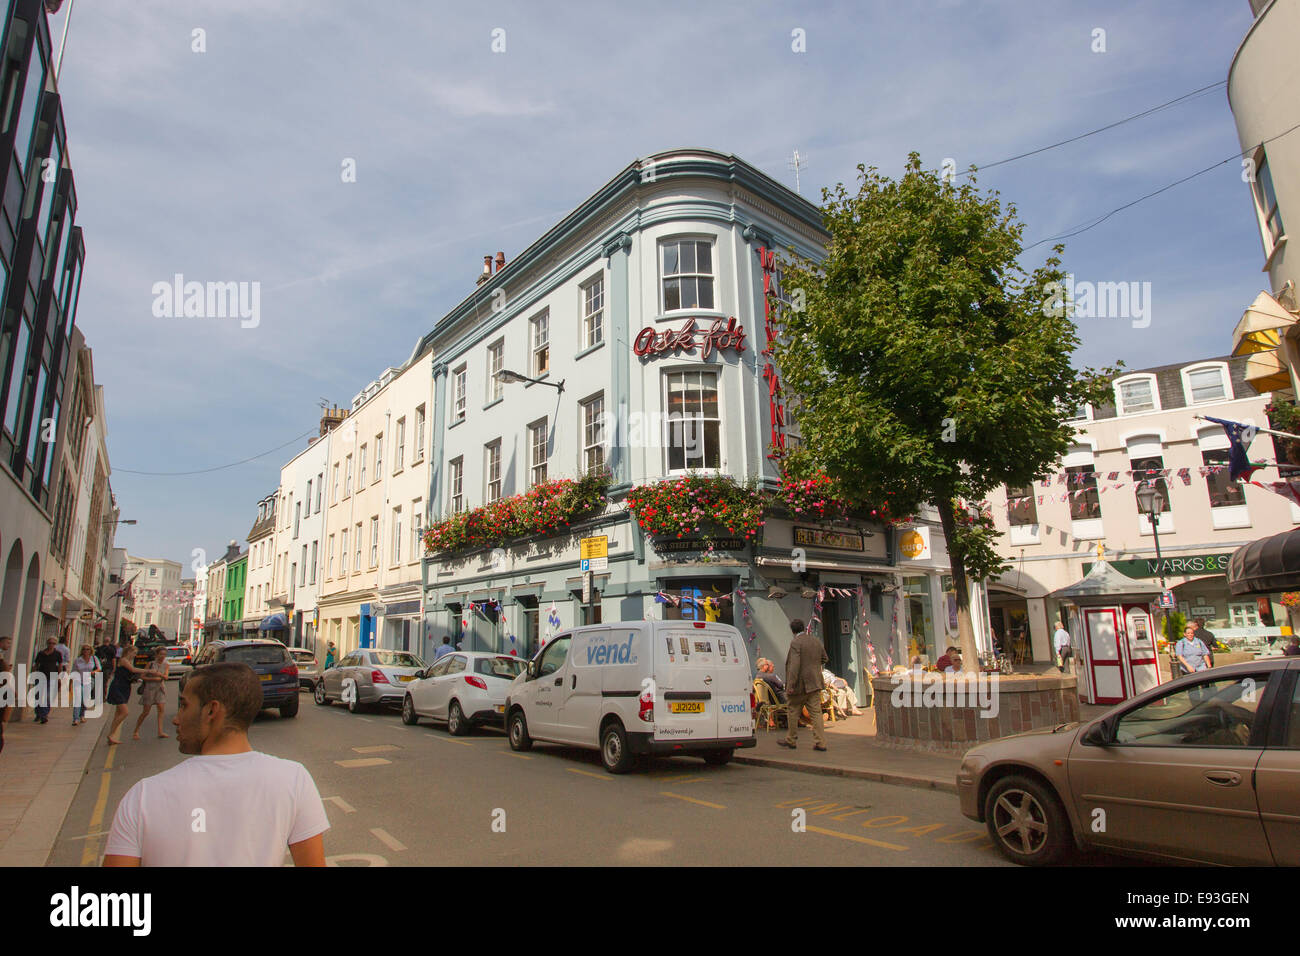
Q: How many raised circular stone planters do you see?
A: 1